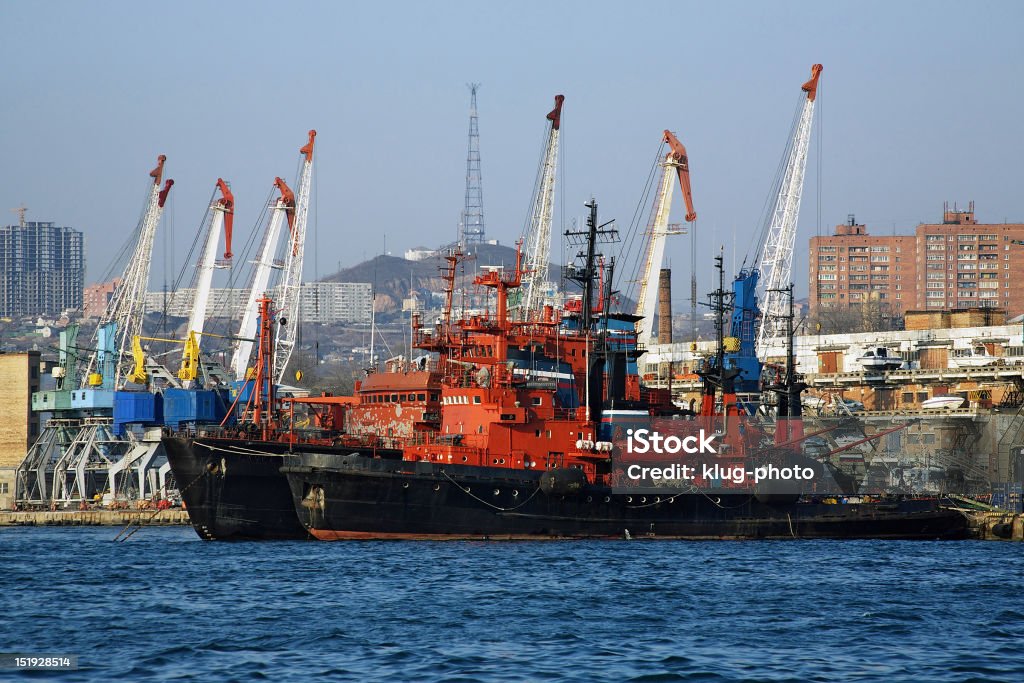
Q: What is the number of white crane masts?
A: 8